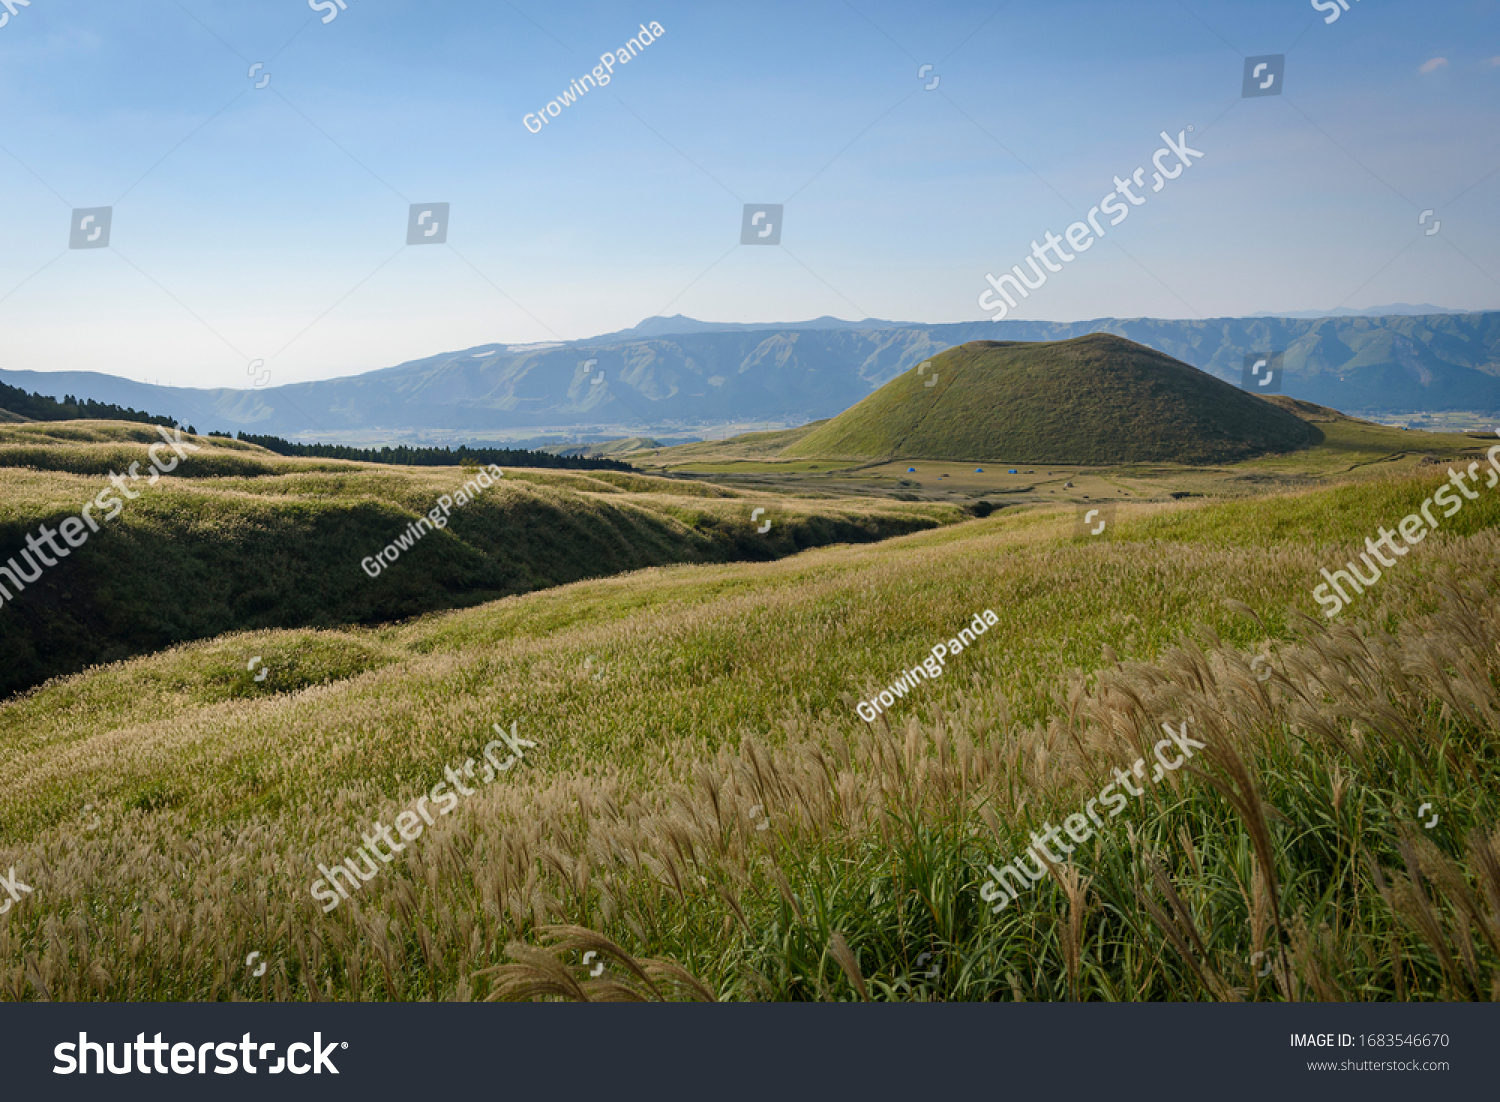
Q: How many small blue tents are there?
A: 3